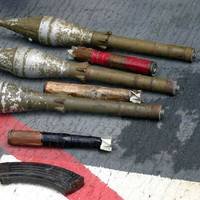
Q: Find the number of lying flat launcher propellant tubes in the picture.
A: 3